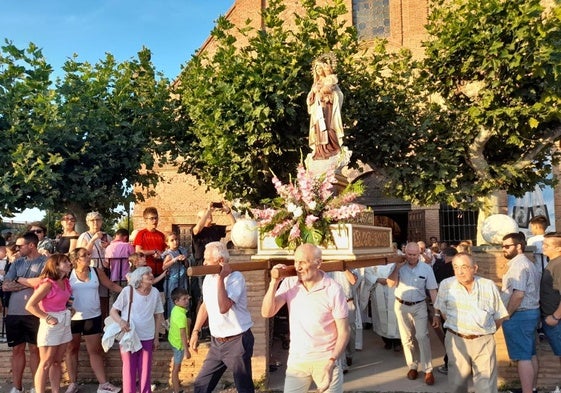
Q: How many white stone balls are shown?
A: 2